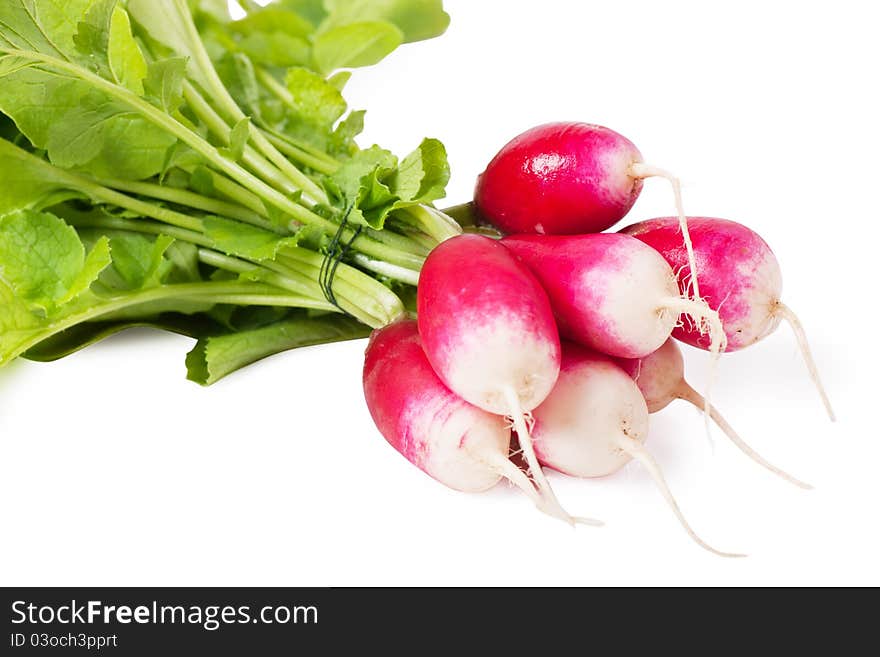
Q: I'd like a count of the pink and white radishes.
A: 7